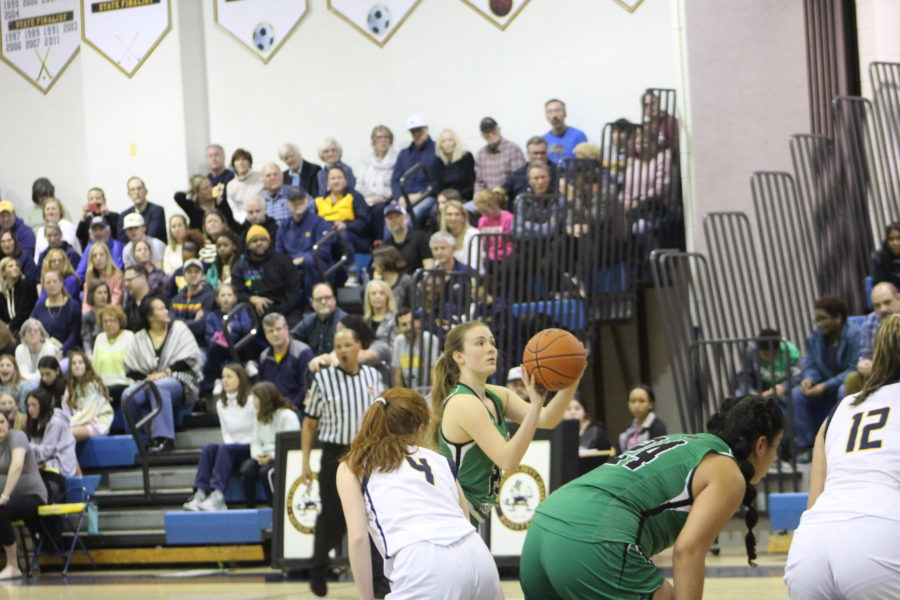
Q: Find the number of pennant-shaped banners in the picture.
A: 6